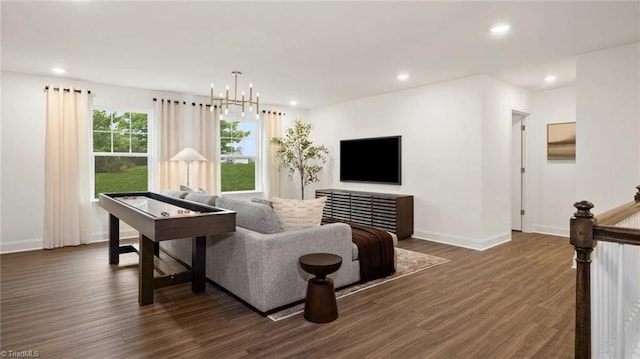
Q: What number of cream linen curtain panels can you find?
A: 4